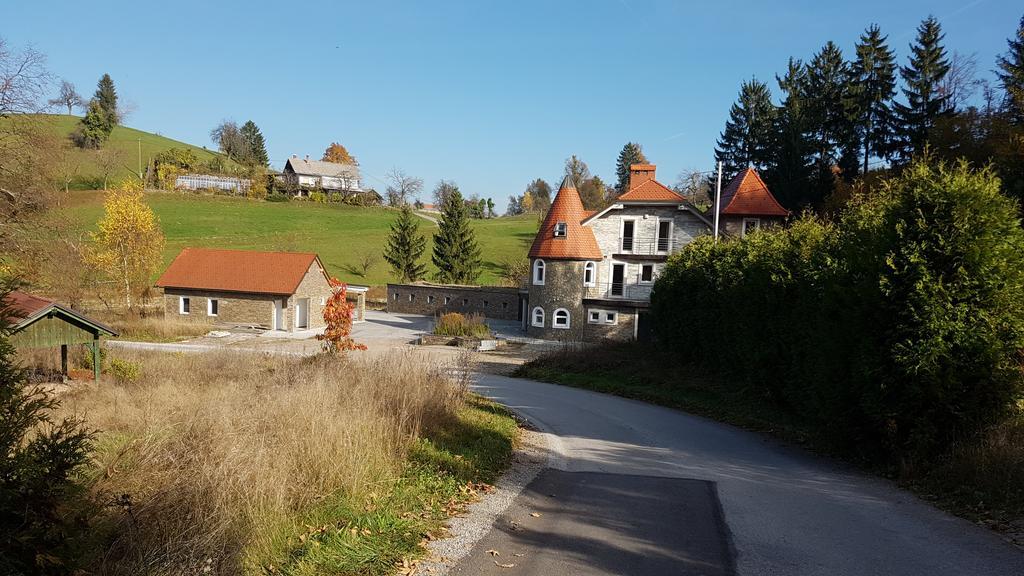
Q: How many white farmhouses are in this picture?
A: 1